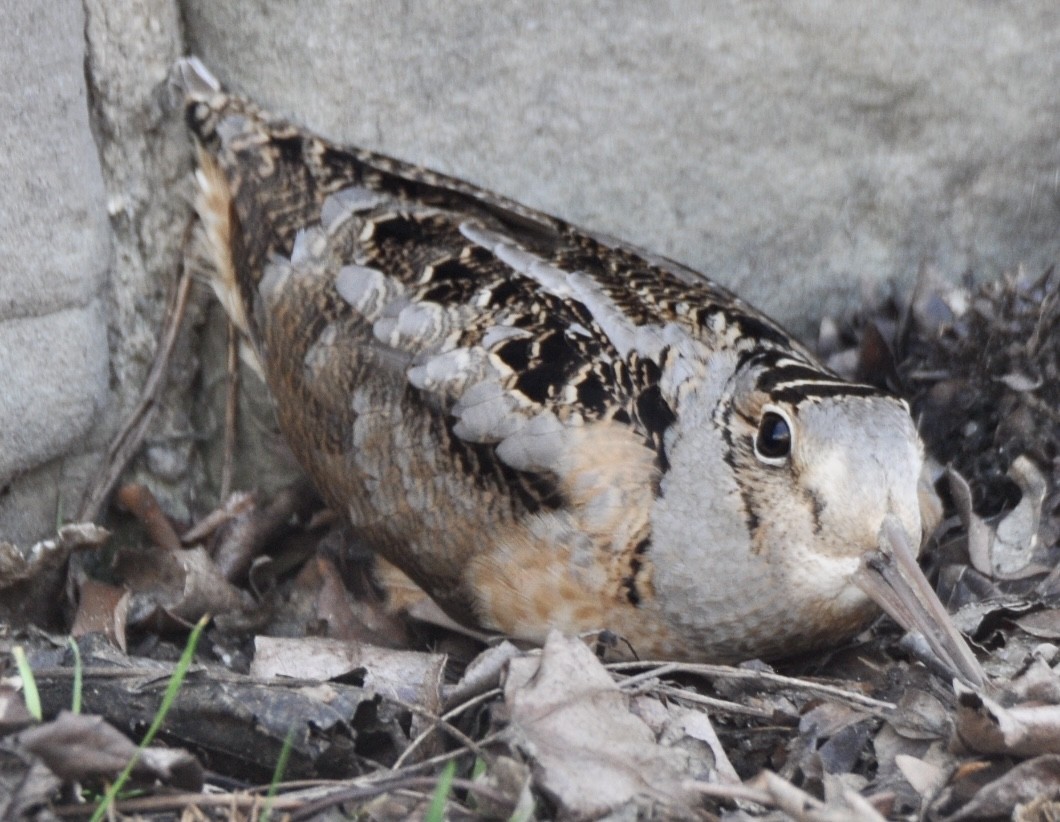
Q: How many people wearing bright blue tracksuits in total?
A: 0